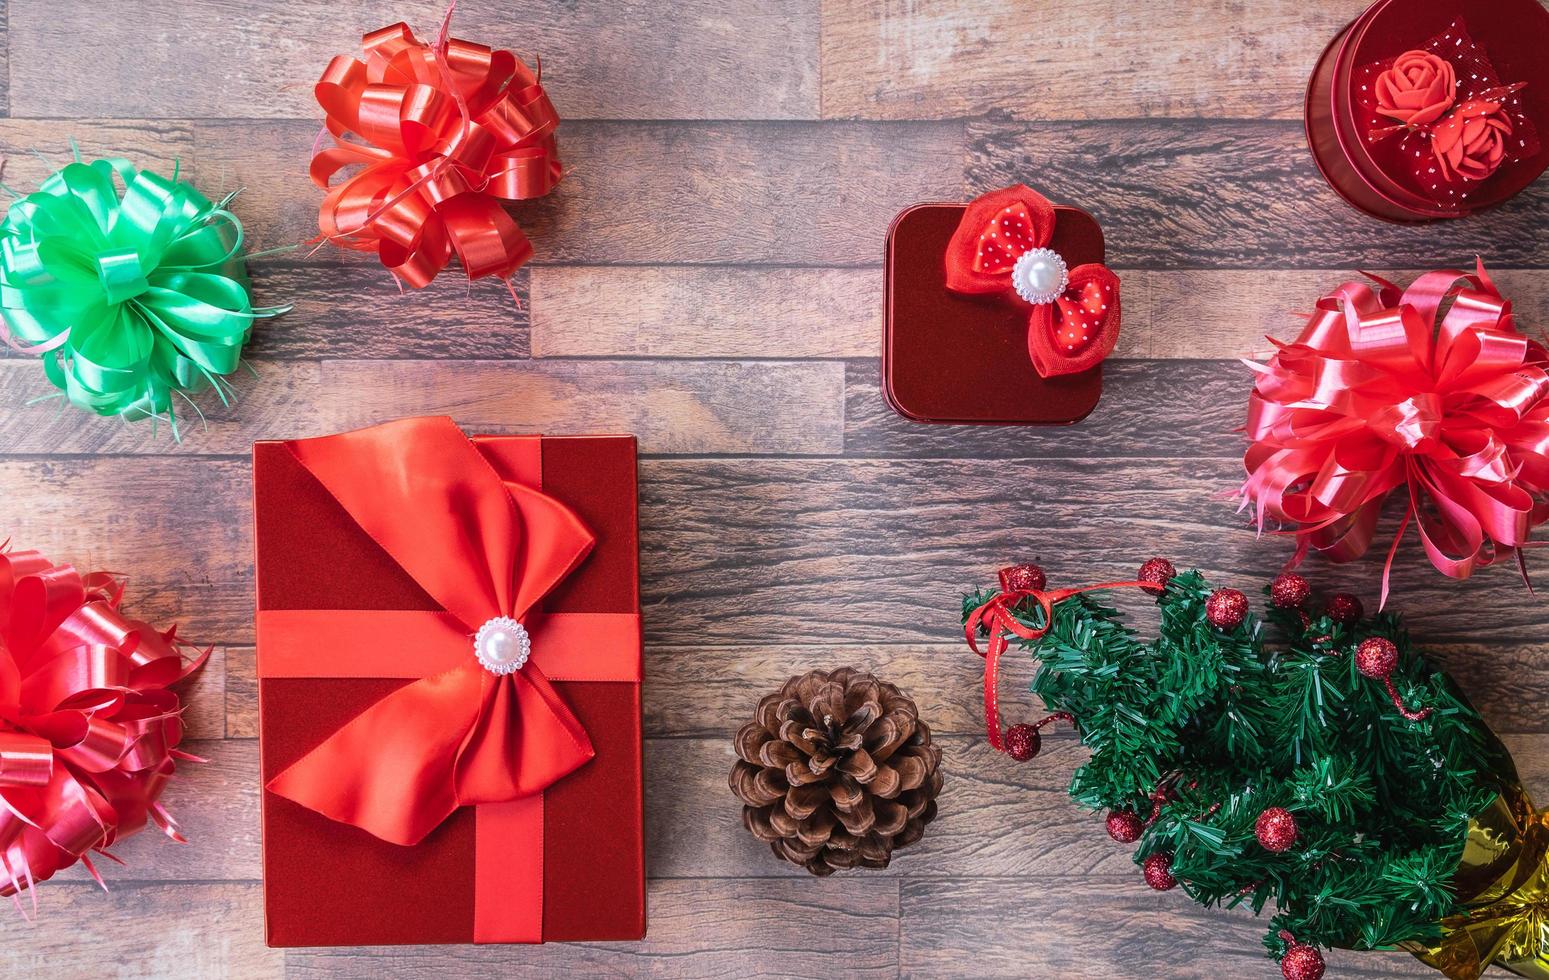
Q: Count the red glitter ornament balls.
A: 11